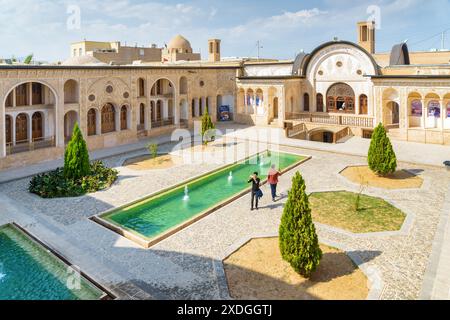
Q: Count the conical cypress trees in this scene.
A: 4